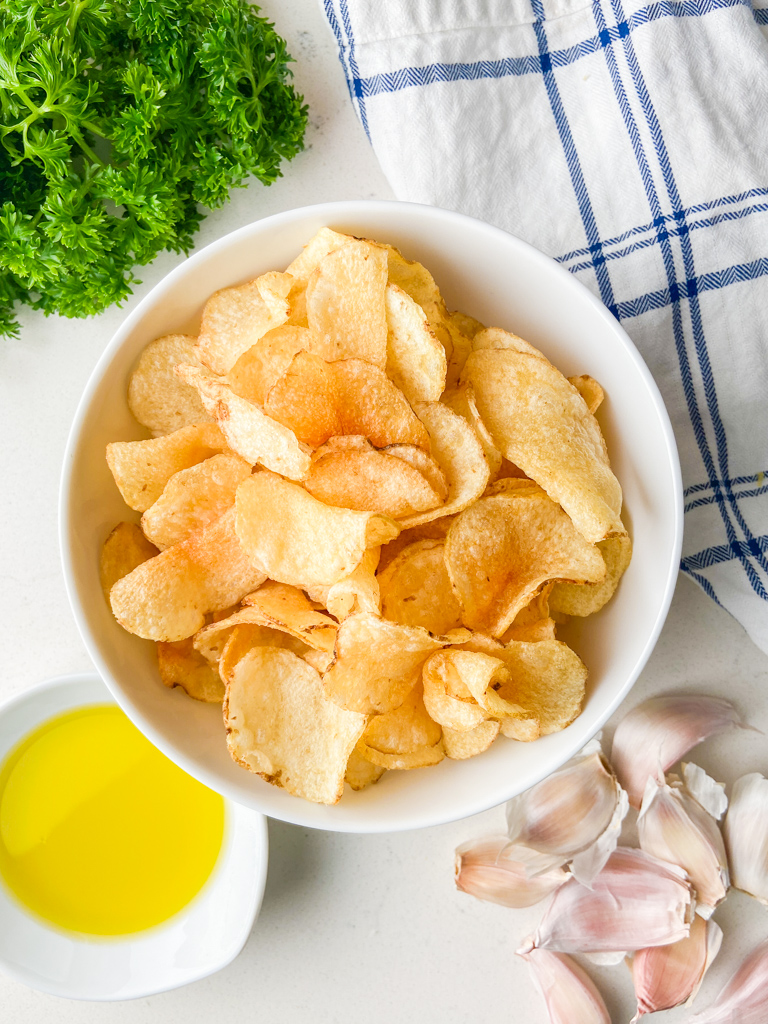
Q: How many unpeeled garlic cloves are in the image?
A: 9